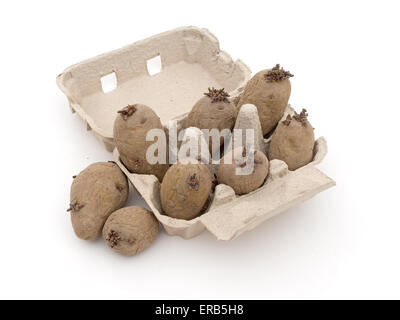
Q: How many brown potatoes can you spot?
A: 8